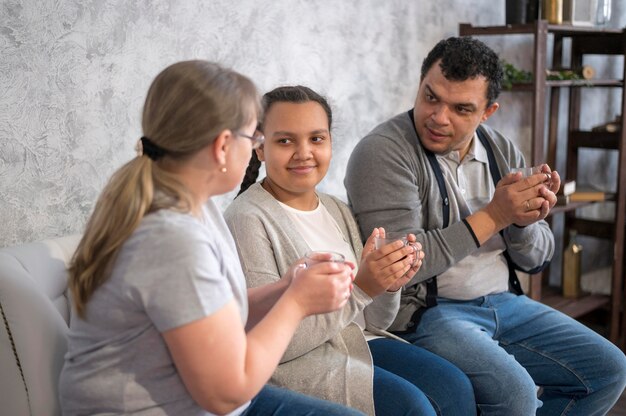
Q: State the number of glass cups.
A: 3